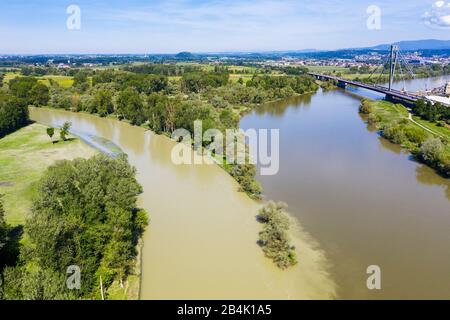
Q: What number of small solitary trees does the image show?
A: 2